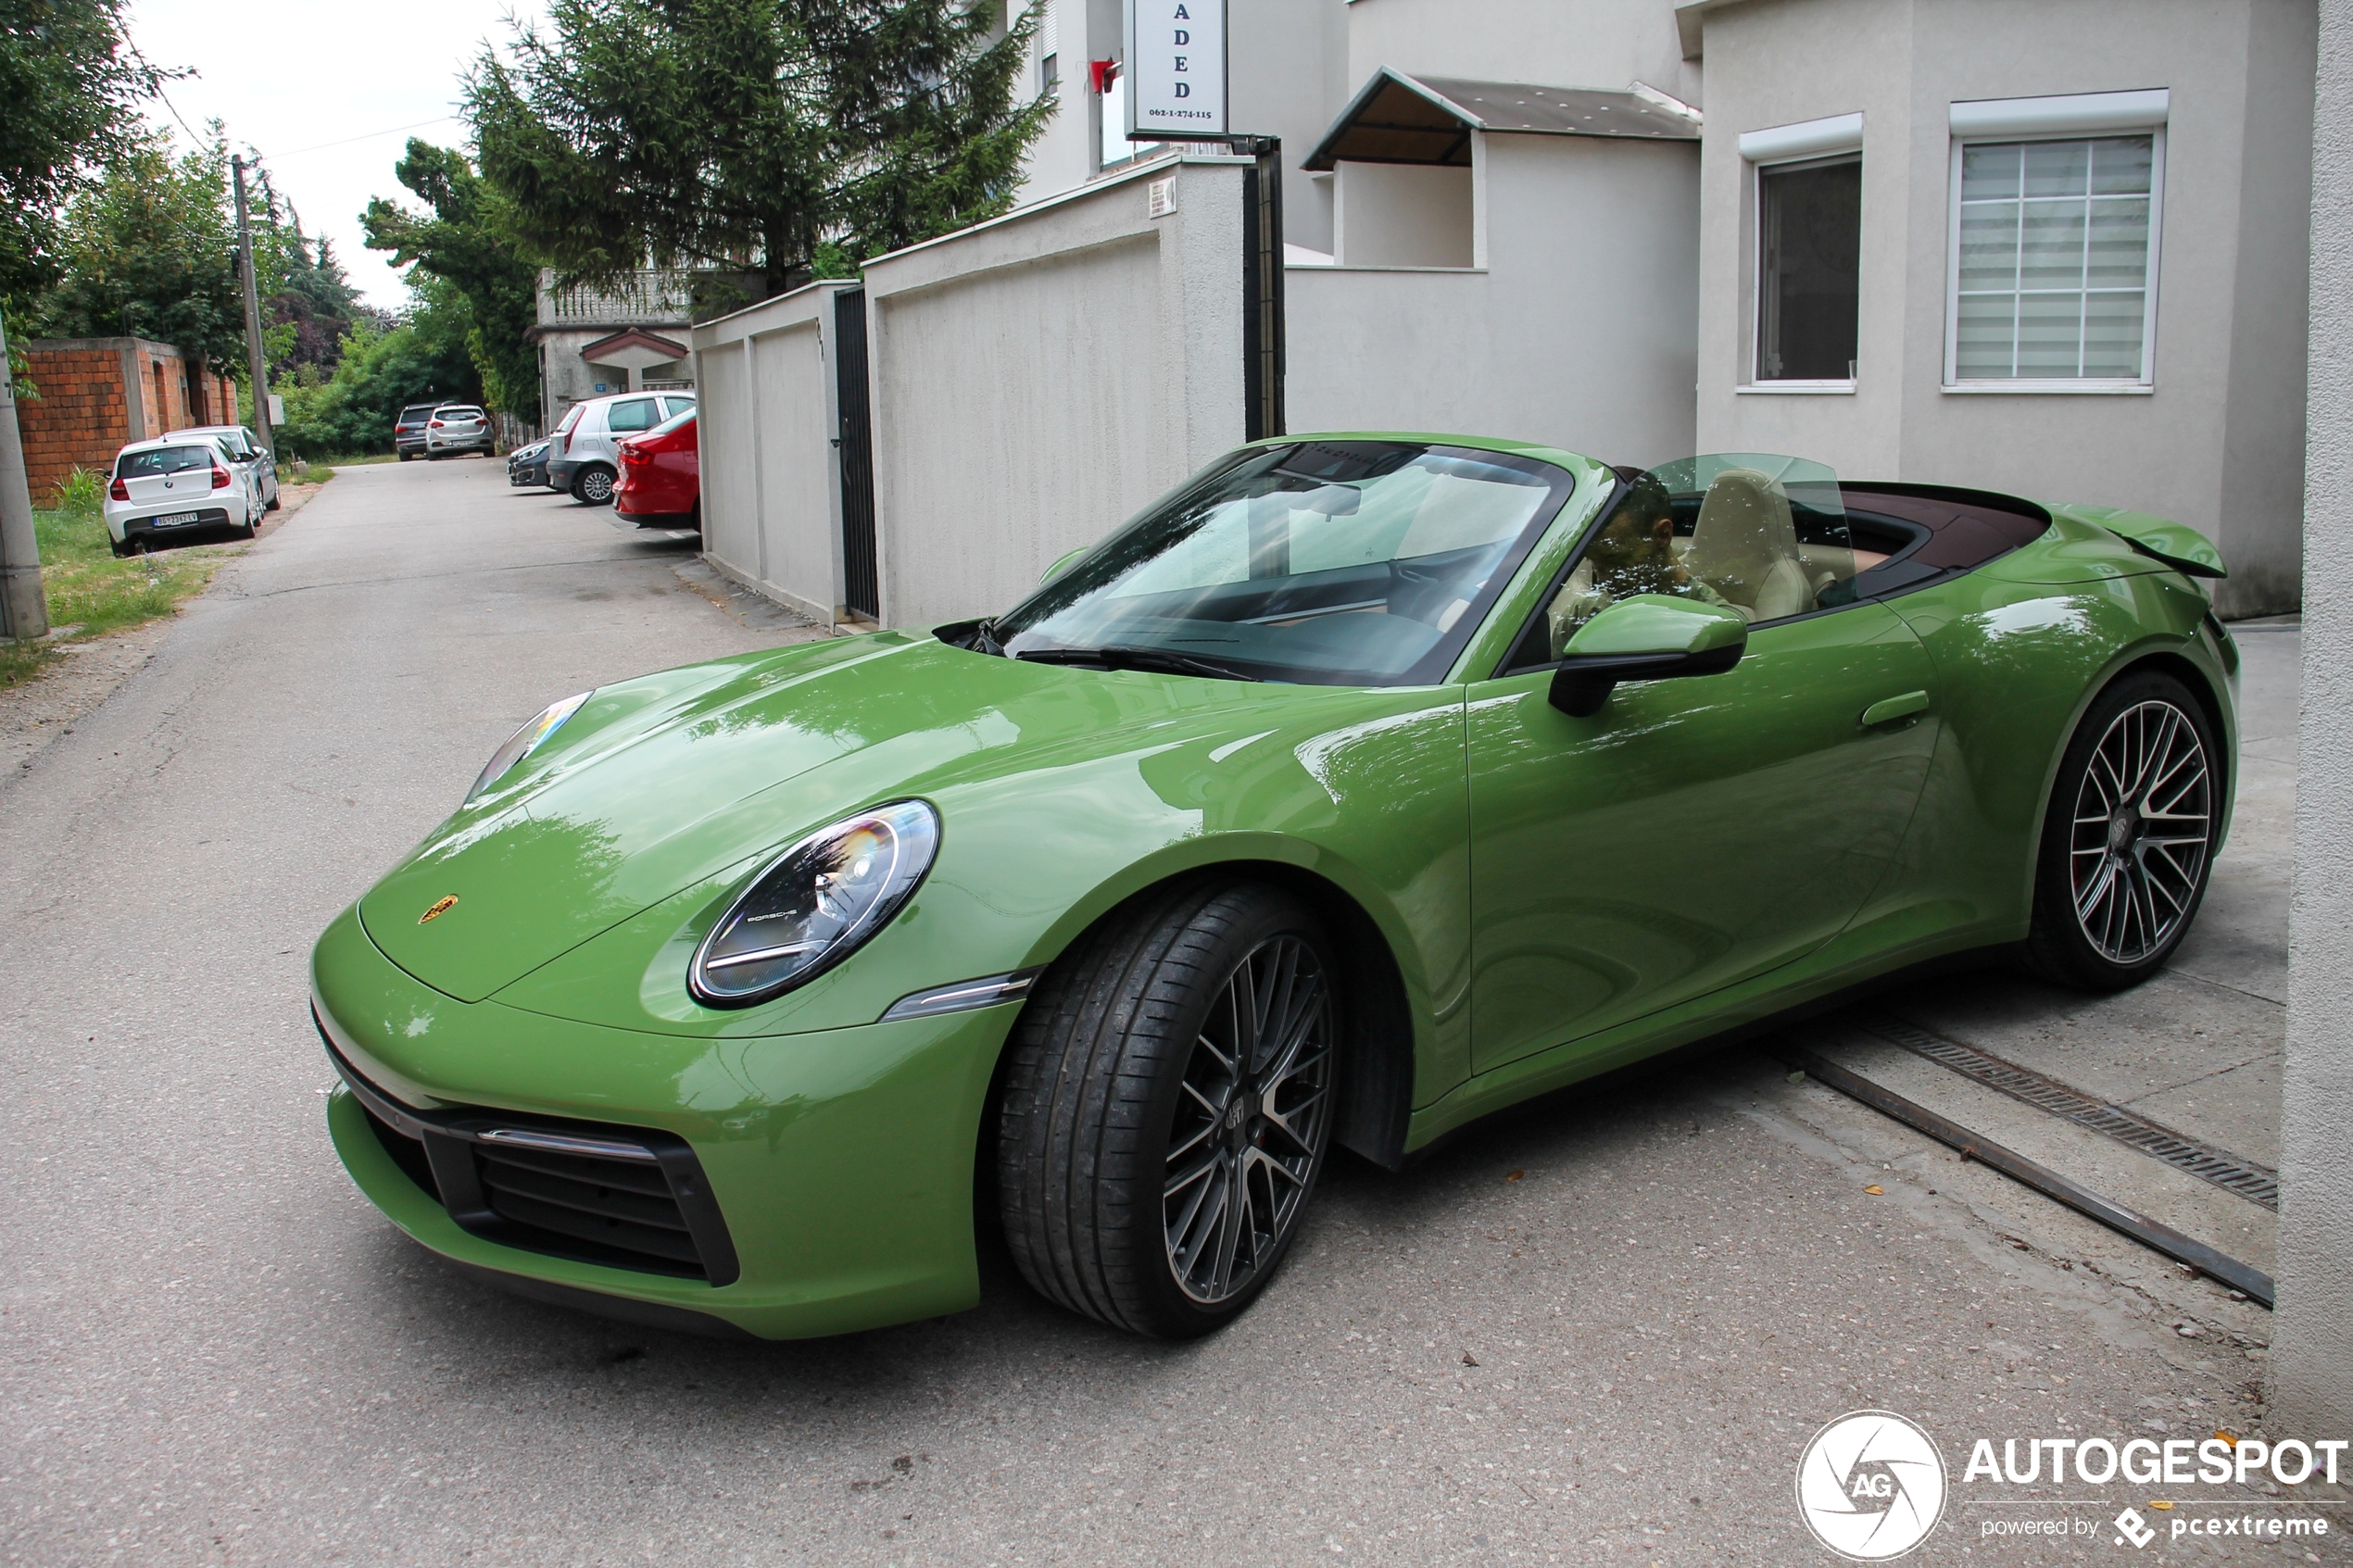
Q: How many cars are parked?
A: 7